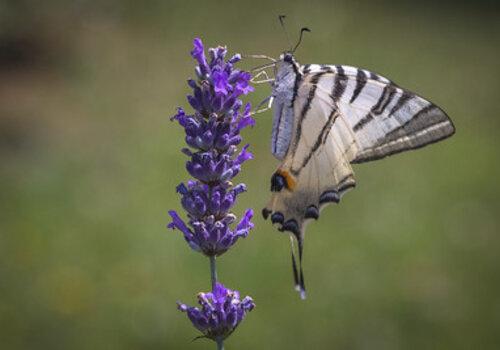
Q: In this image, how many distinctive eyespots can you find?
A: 1